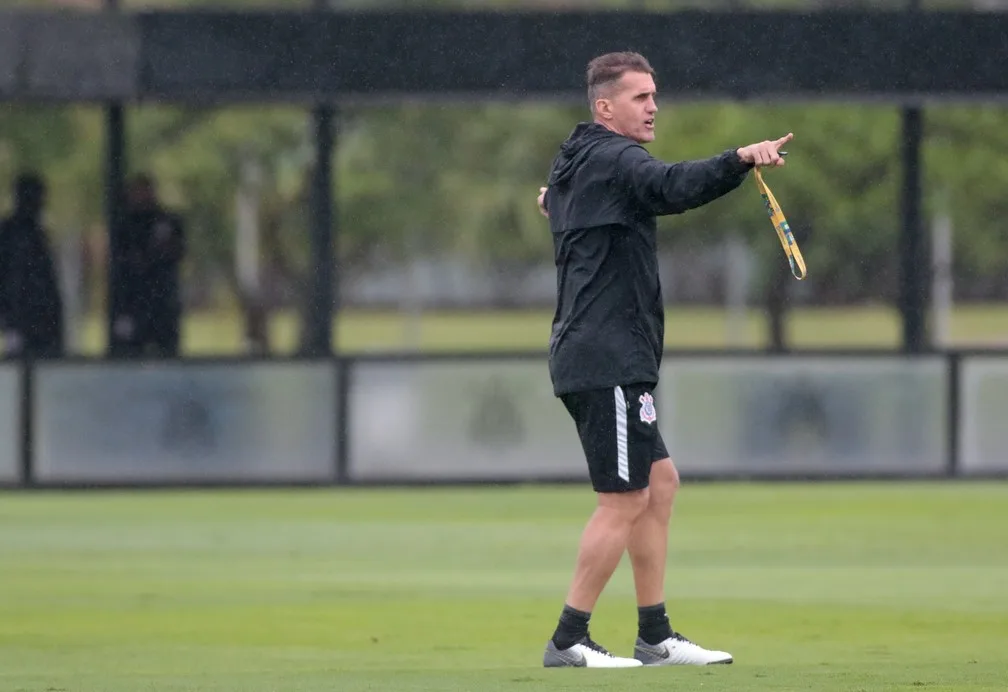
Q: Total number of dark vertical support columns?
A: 3